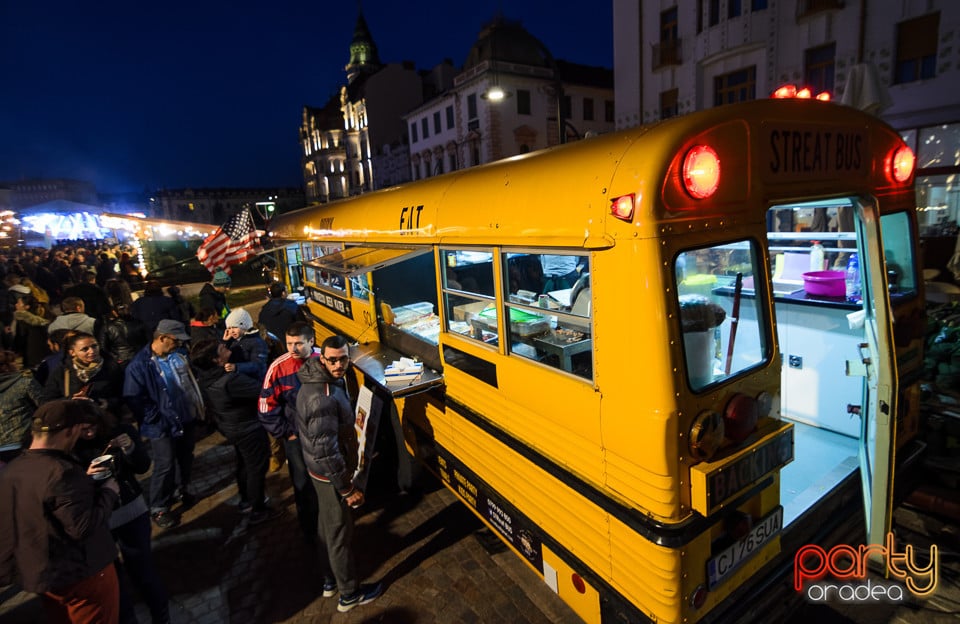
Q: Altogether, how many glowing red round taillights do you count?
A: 2